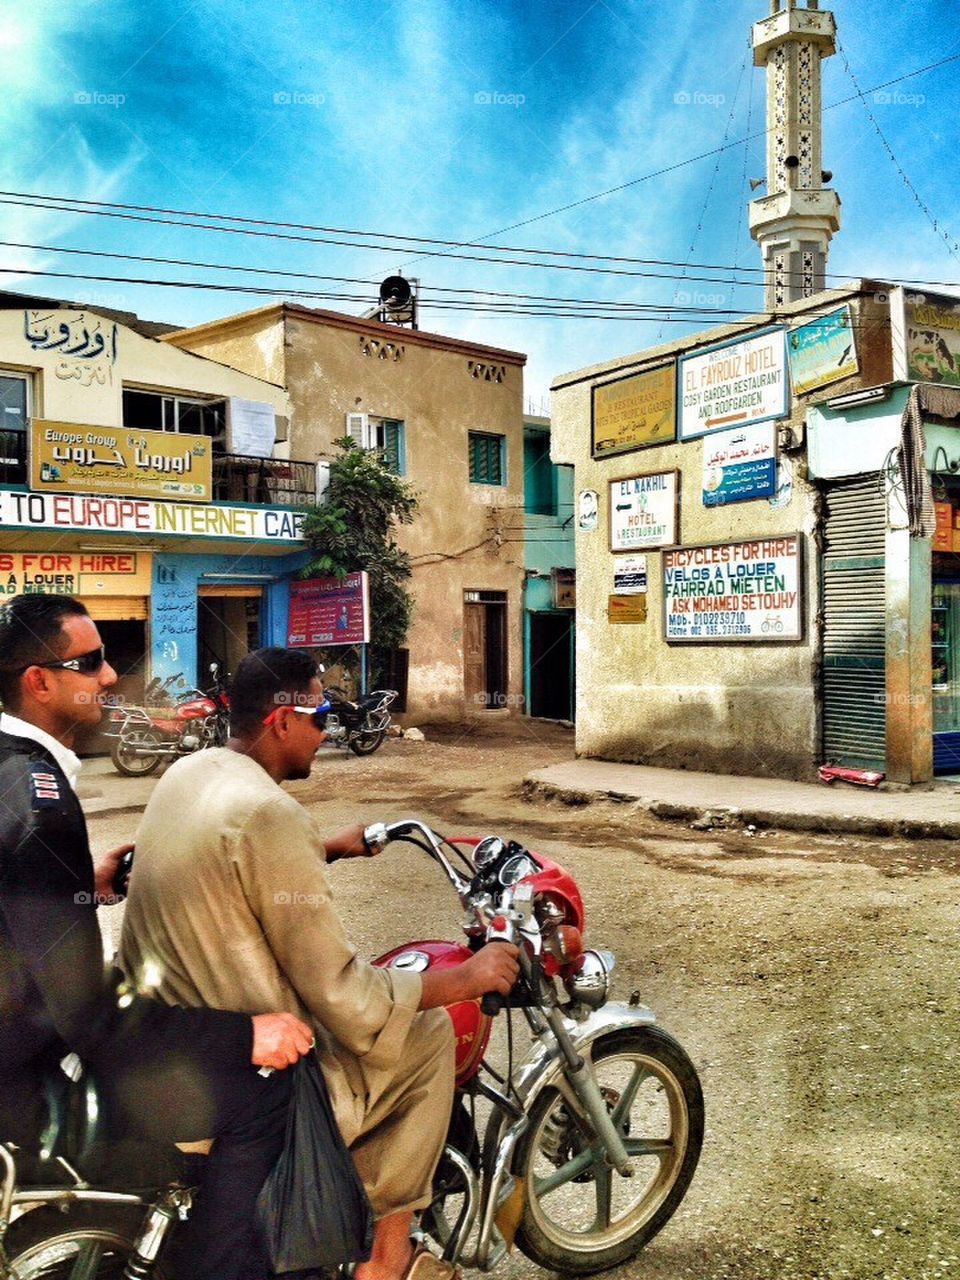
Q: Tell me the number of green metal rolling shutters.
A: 1